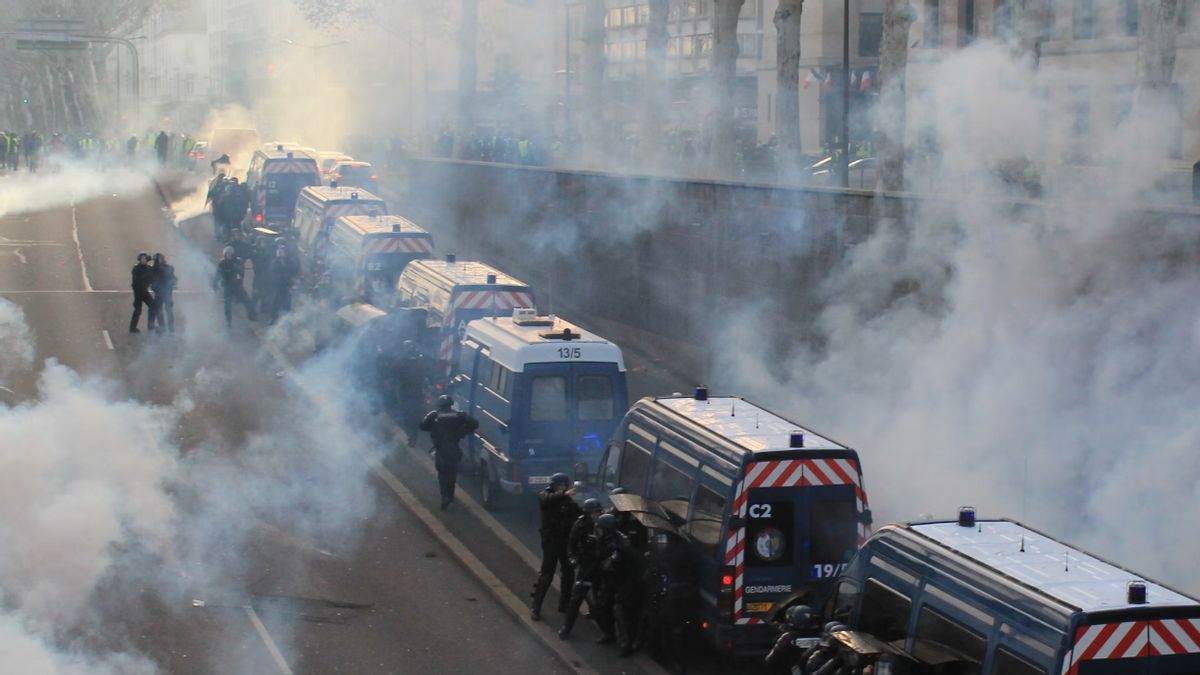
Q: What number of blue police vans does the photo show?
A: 7